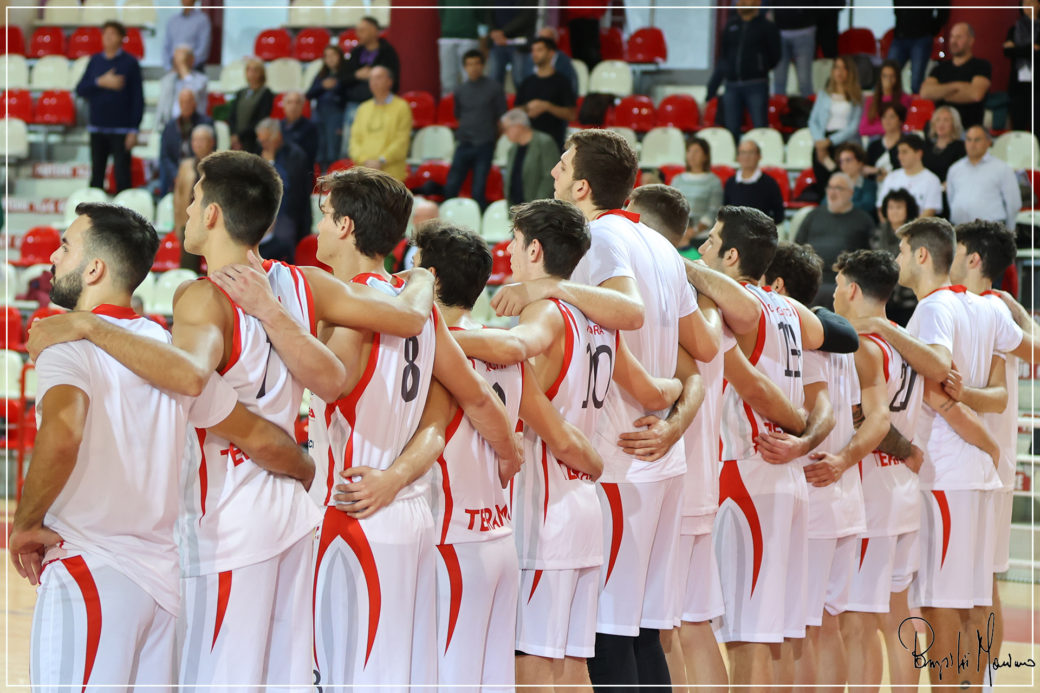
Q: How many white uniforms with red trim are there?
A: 12